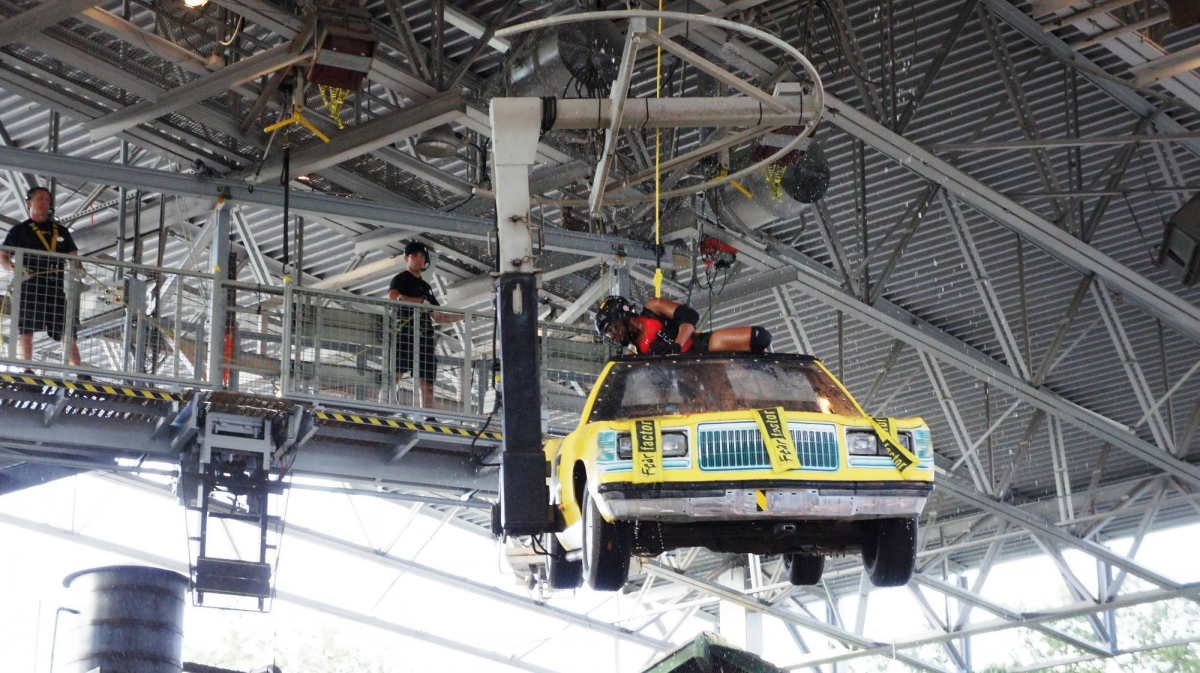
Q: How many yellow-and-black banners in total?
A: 3